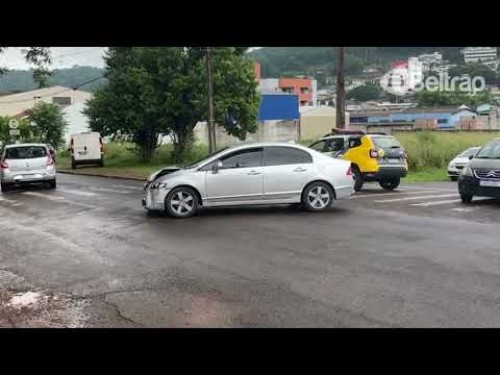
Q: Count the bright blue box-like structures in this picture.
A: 1